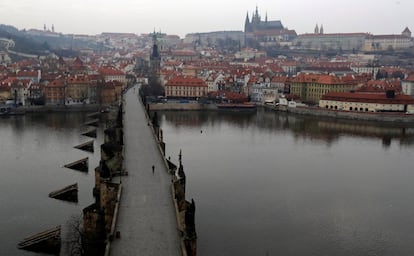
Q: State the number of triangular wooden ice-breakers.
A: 7